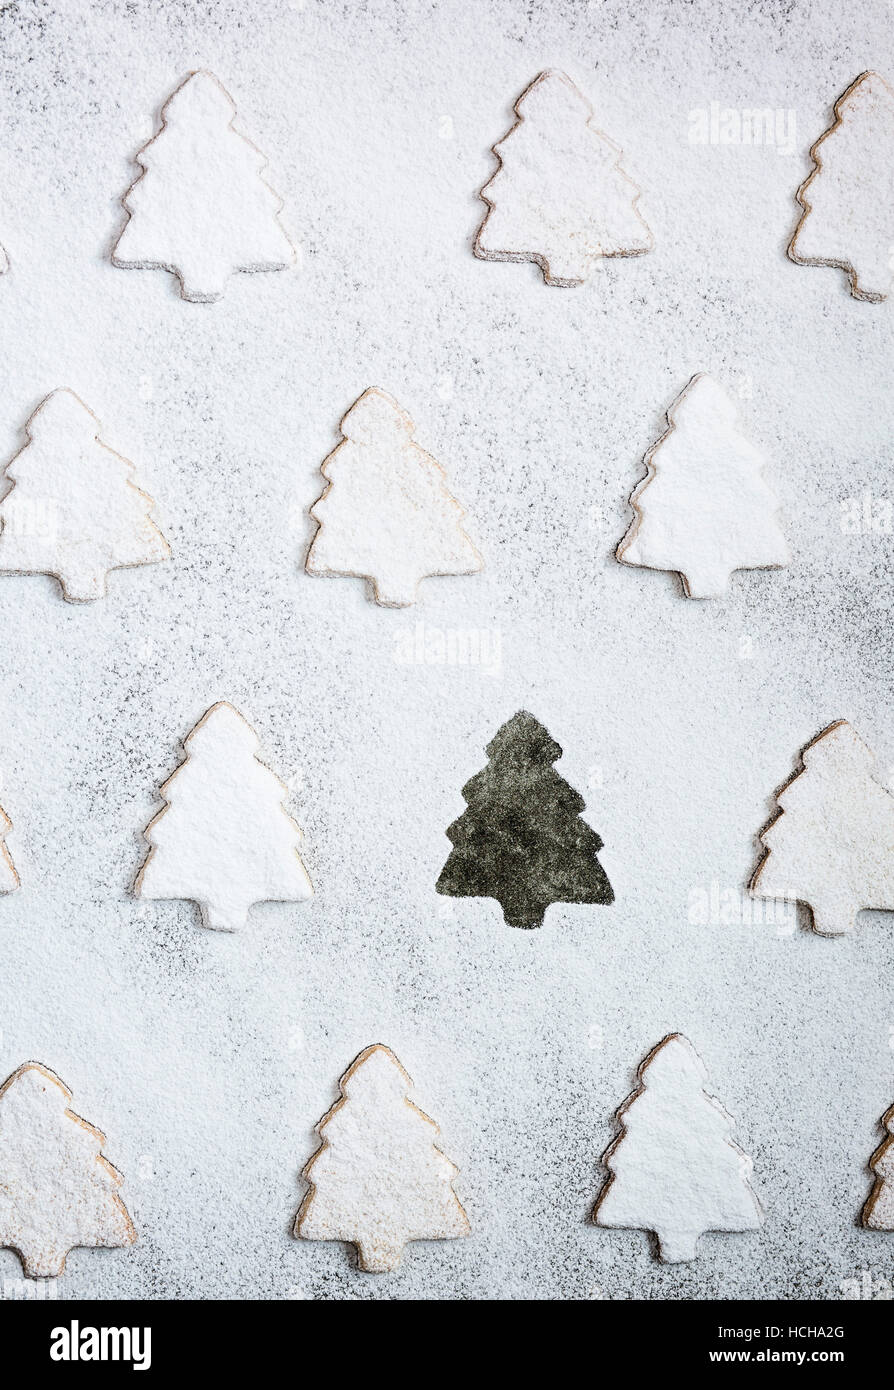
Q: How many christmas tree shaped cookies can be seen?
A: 14